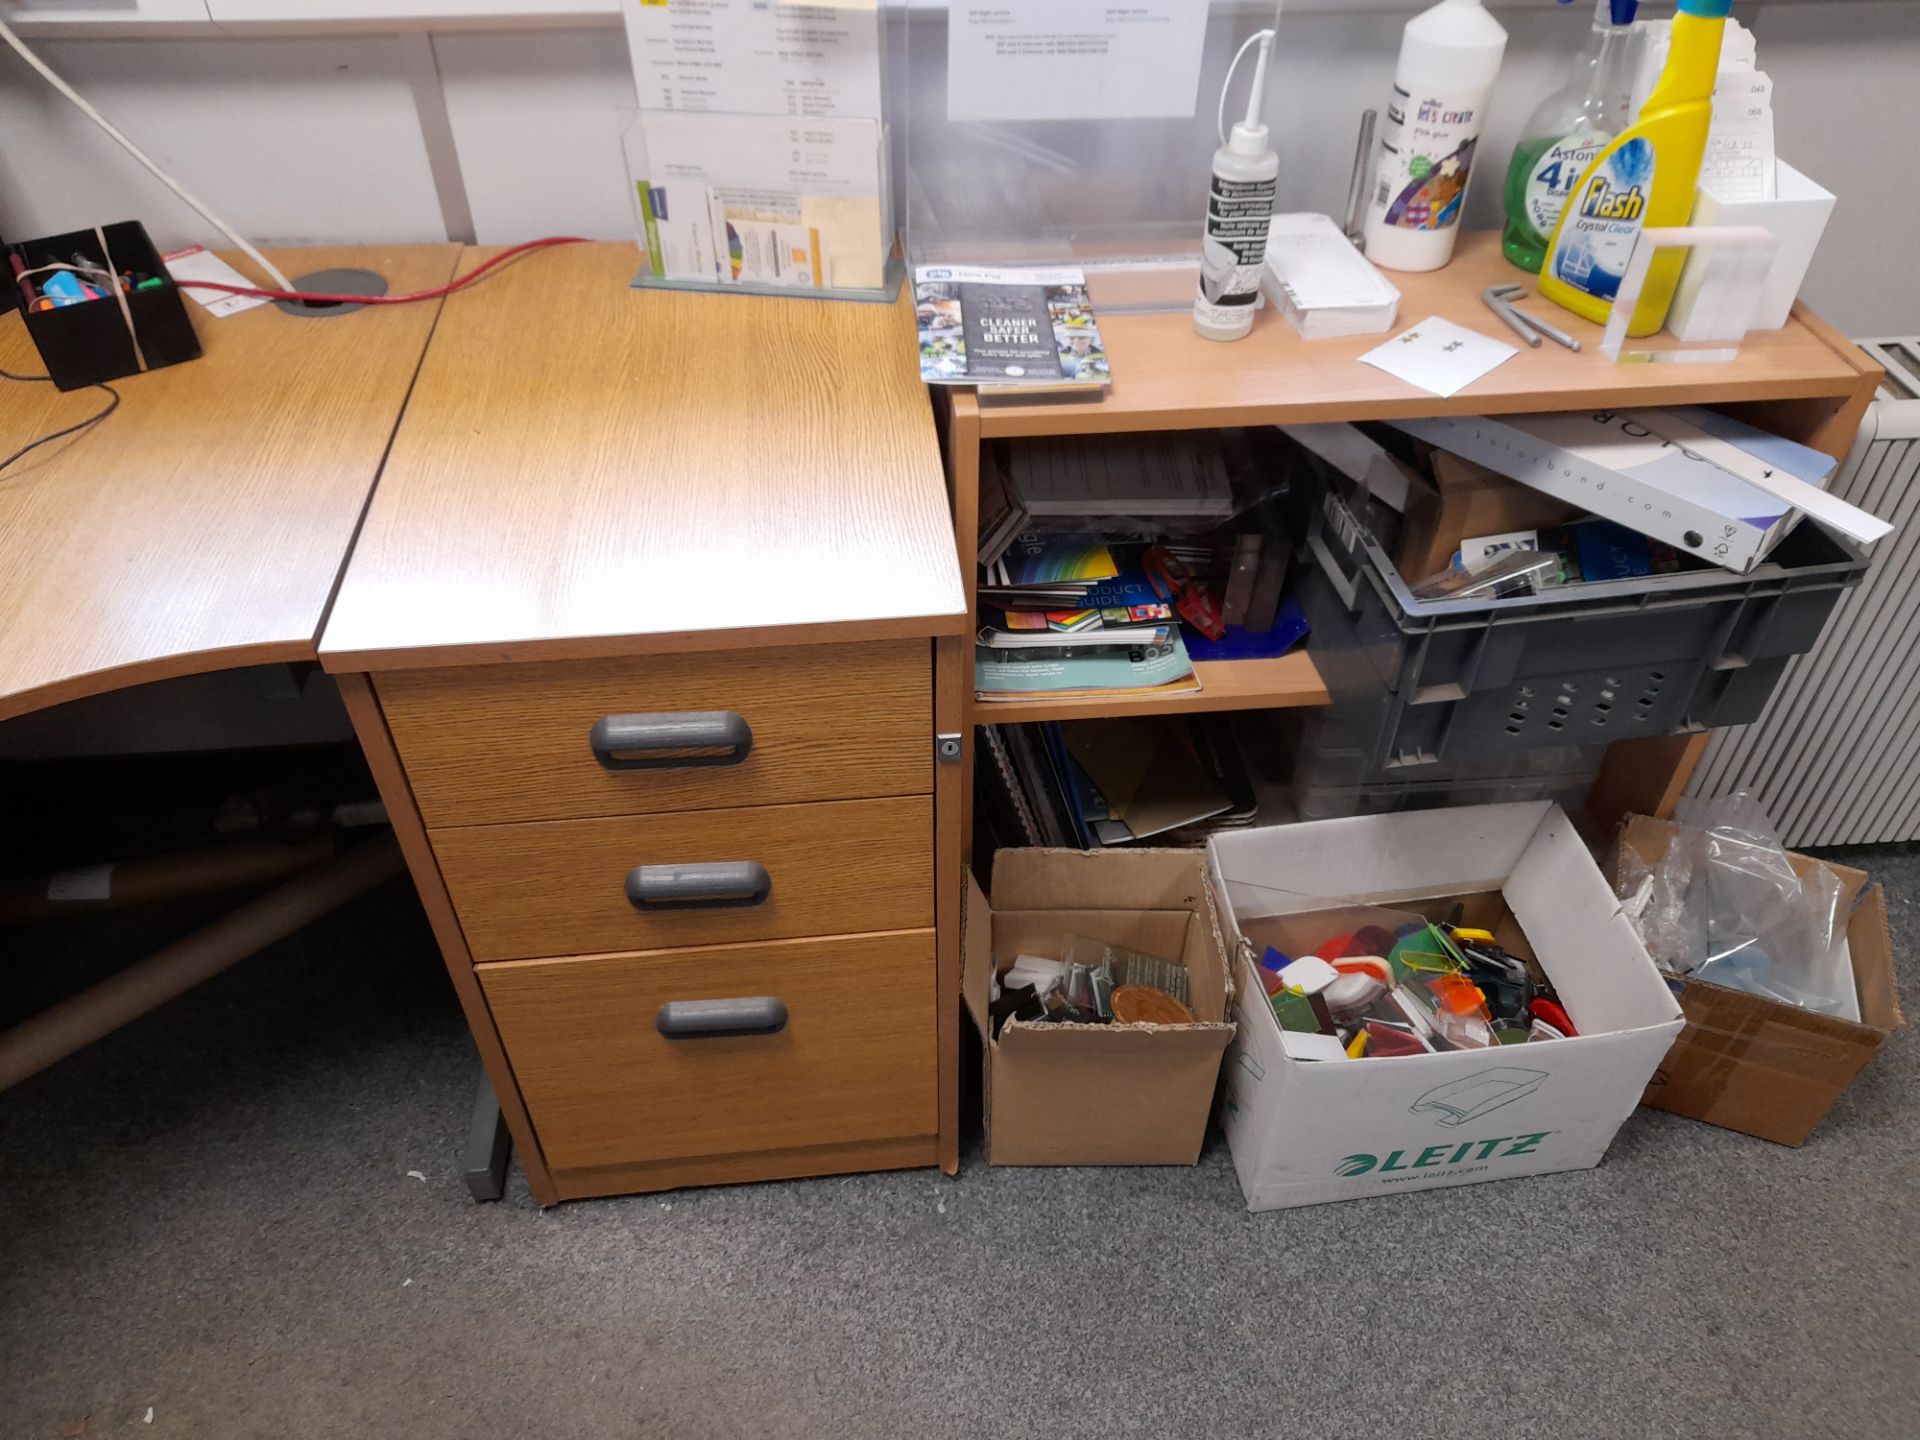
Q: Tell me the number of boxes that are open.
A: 3